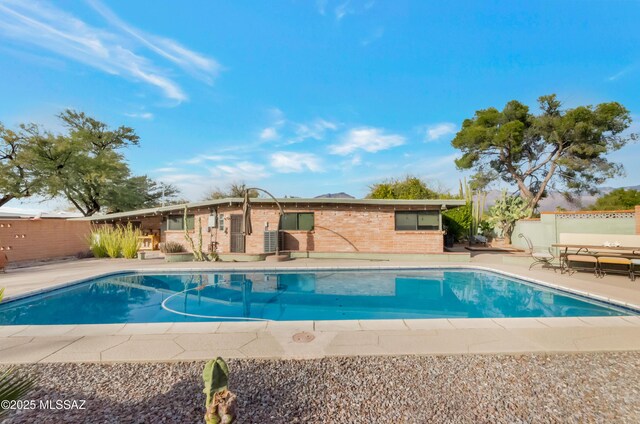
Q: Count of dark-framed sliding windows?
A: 3